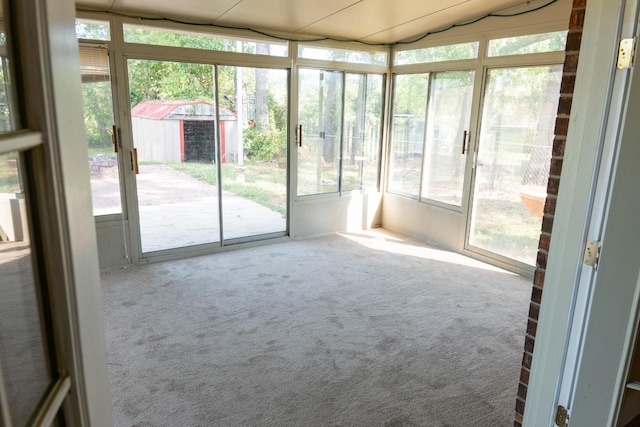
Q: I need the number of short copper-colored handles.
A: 4